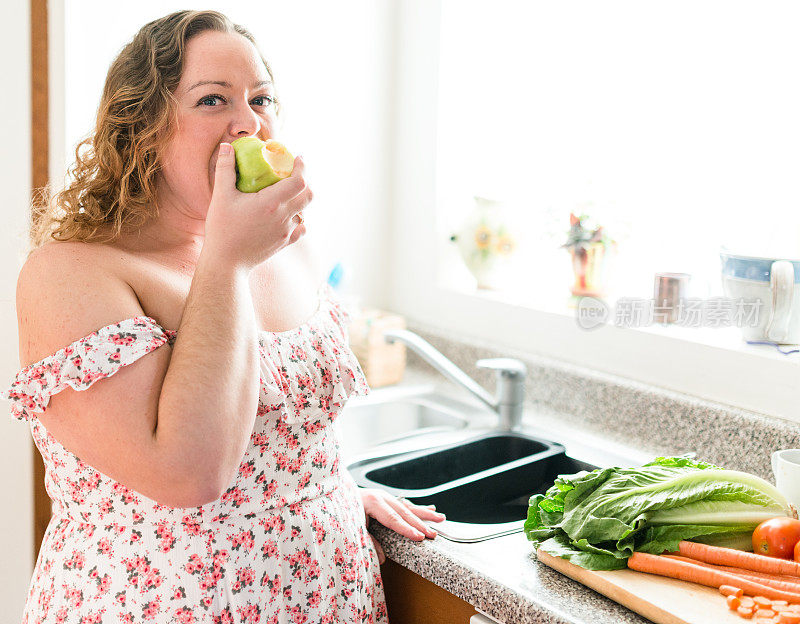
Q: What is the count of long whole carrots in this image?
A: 3